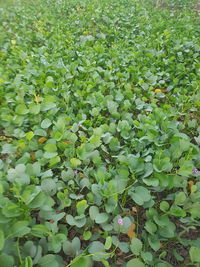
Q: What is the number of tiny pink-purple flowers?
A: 3